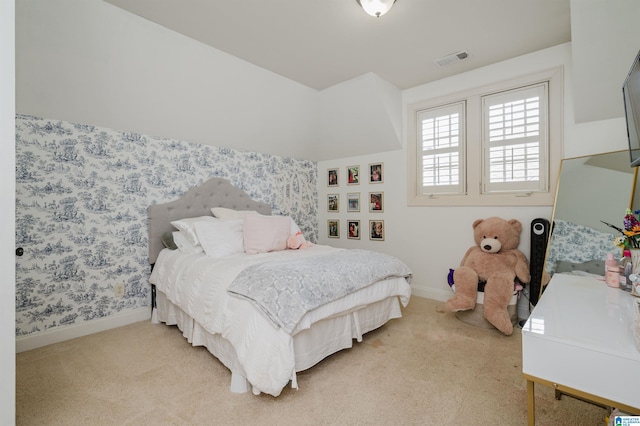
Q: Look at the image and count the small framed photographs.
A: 9